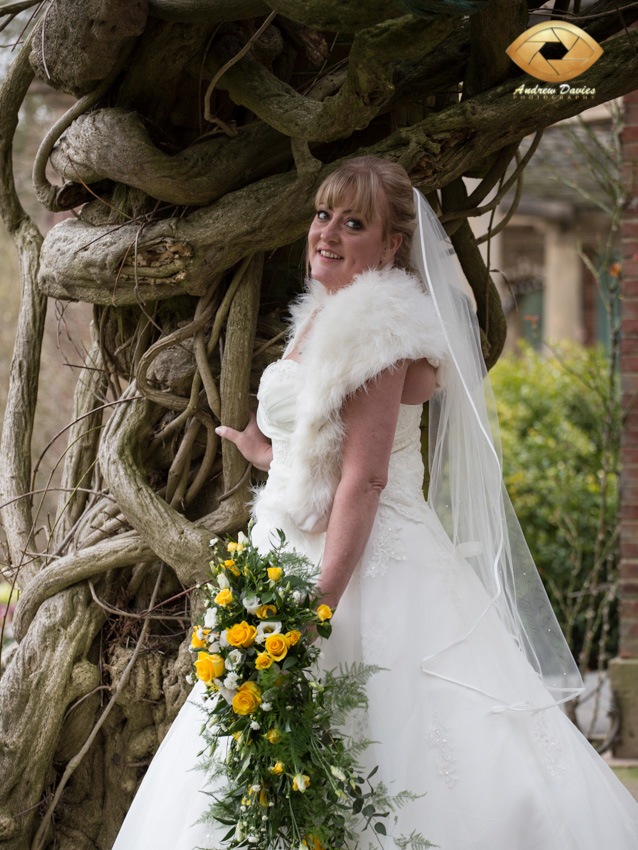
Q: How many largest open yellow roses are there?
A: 4